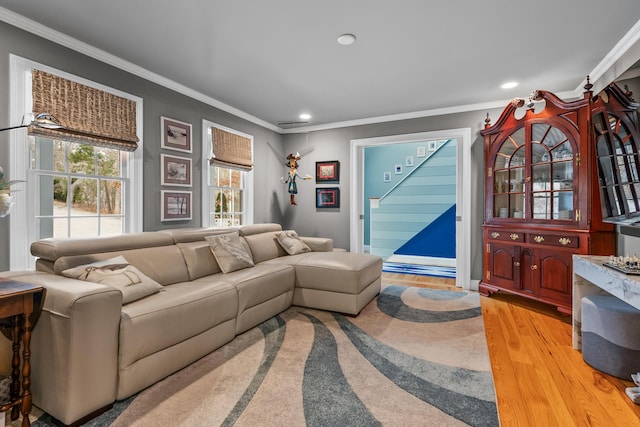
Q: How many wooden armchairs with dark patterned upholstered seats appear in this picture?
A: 0